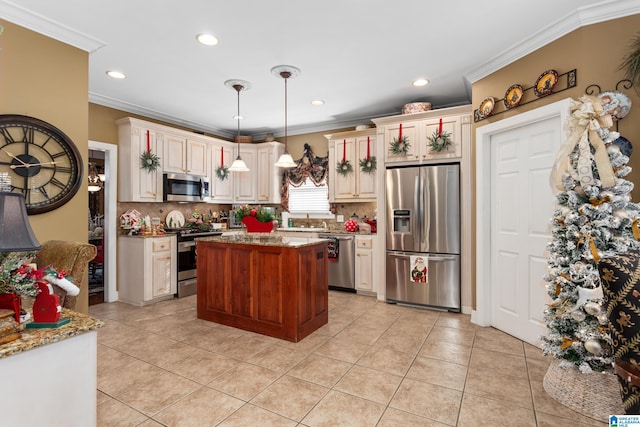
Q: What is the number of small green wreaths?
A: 6